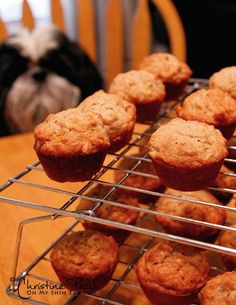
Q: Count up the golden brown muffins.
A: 15